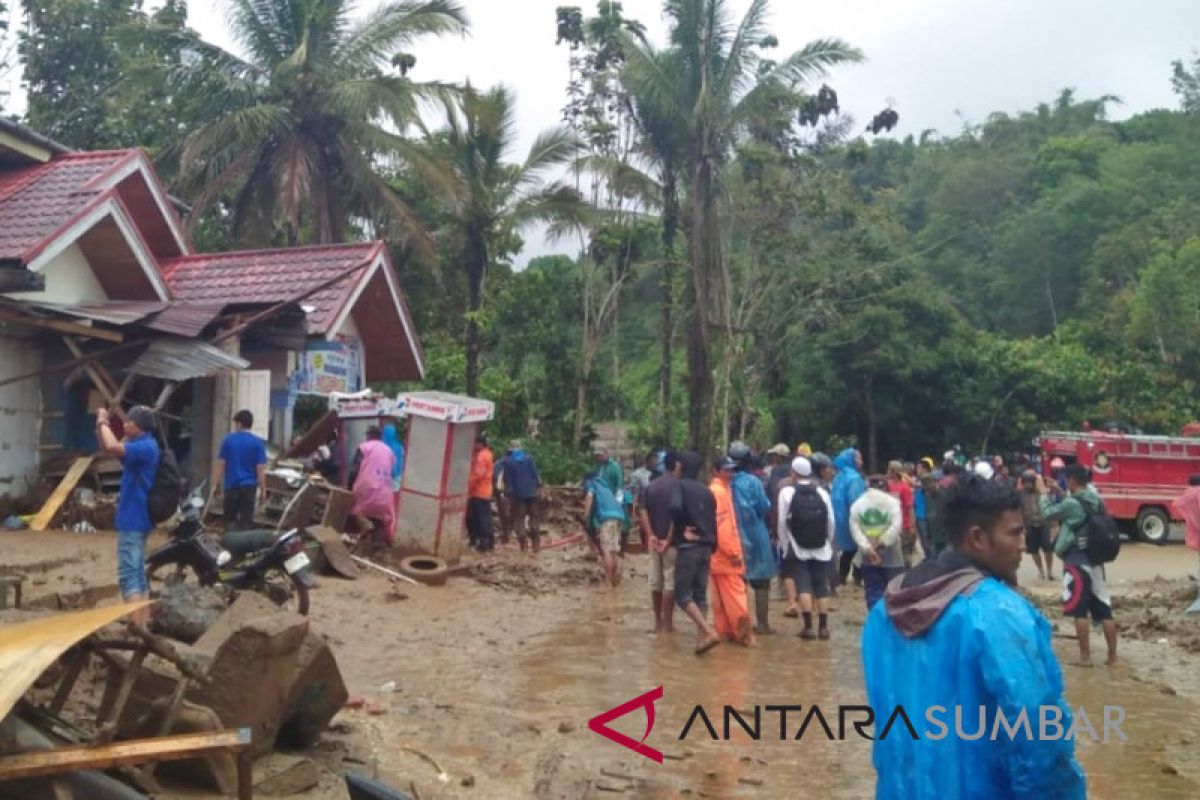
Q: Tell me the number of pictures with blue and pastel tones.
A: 1